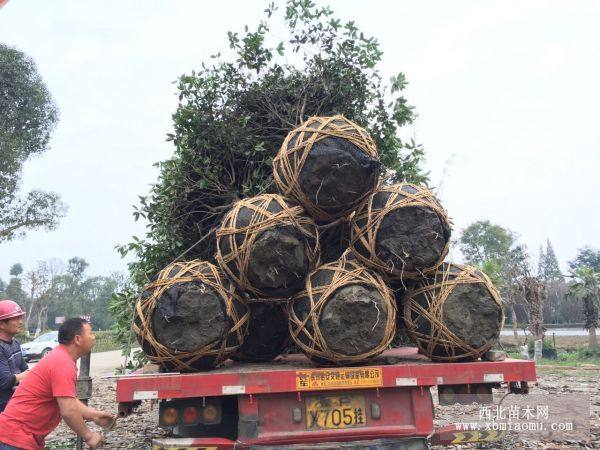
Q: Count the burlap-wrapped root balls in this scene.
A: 6